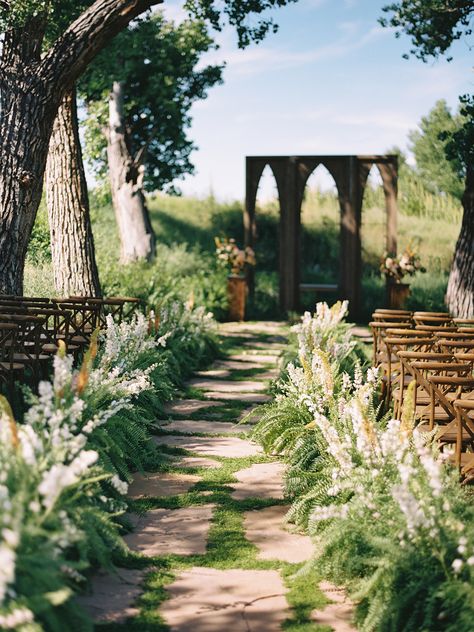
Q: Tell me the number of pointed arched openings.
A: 3